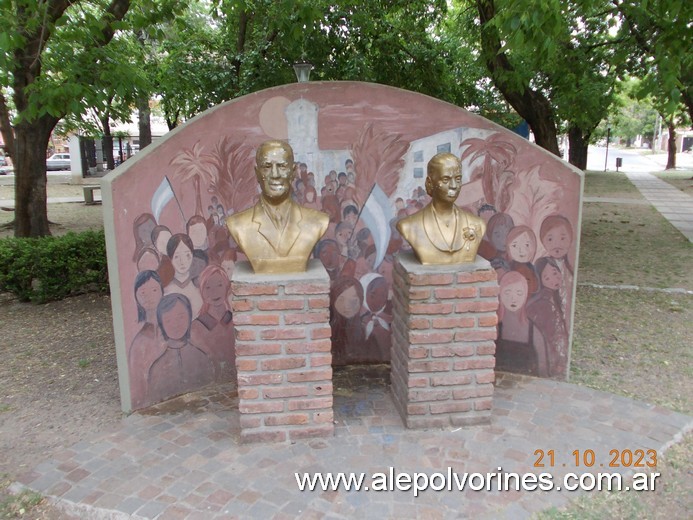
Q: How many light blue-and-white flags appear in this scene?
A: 2